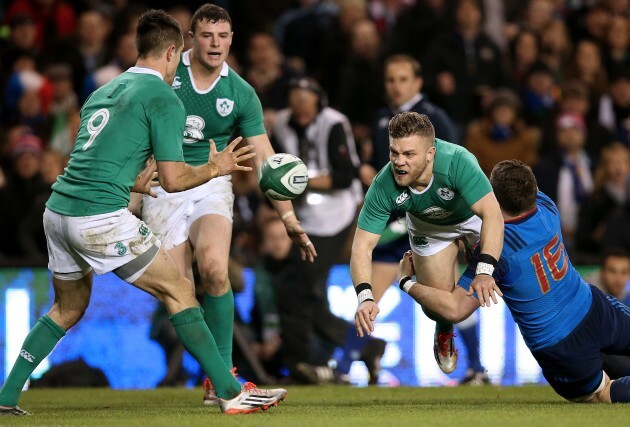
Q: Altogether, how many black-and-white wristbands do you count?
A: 3